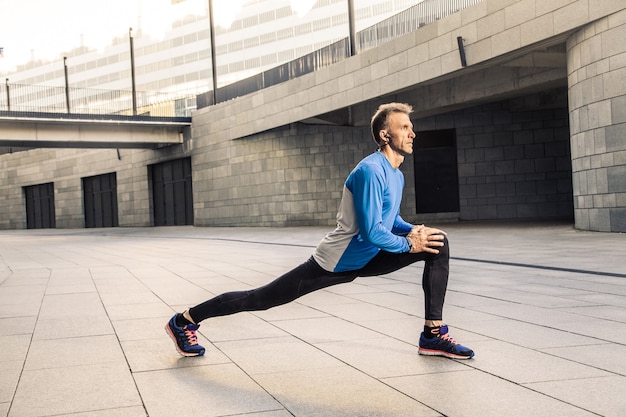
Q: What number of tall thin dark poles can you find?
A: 5